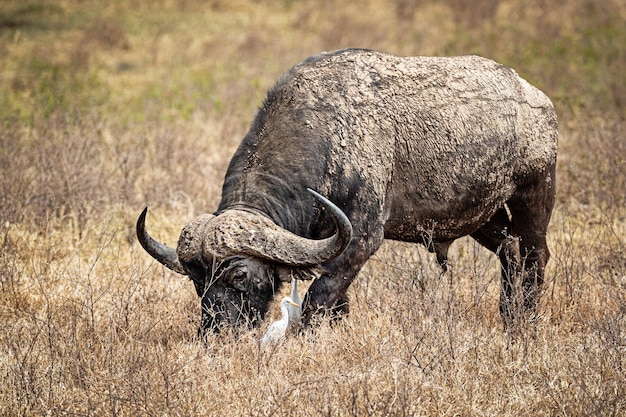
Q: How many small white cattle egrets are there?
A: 2